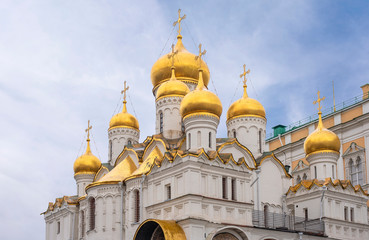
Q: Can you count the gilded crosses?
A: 7